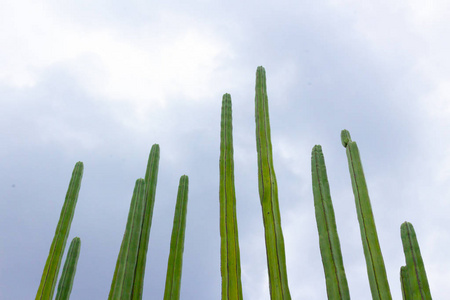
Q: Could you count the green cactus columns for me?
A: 11